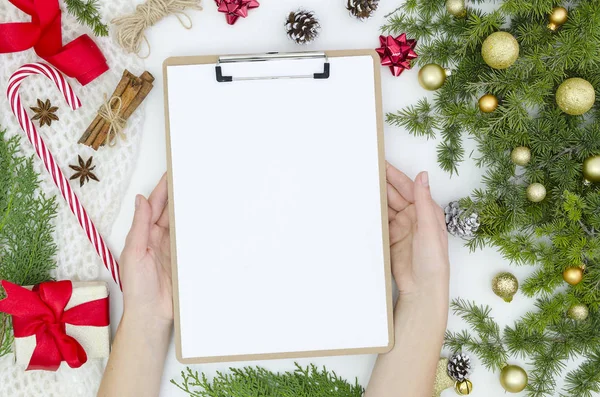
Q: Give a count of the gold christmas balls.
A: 13